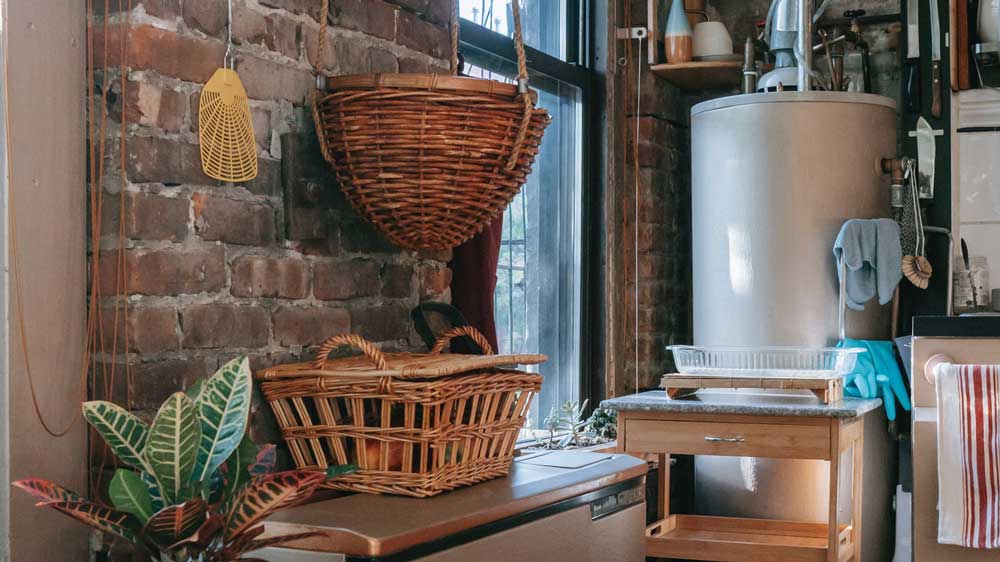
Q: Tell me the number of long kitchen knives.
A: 3